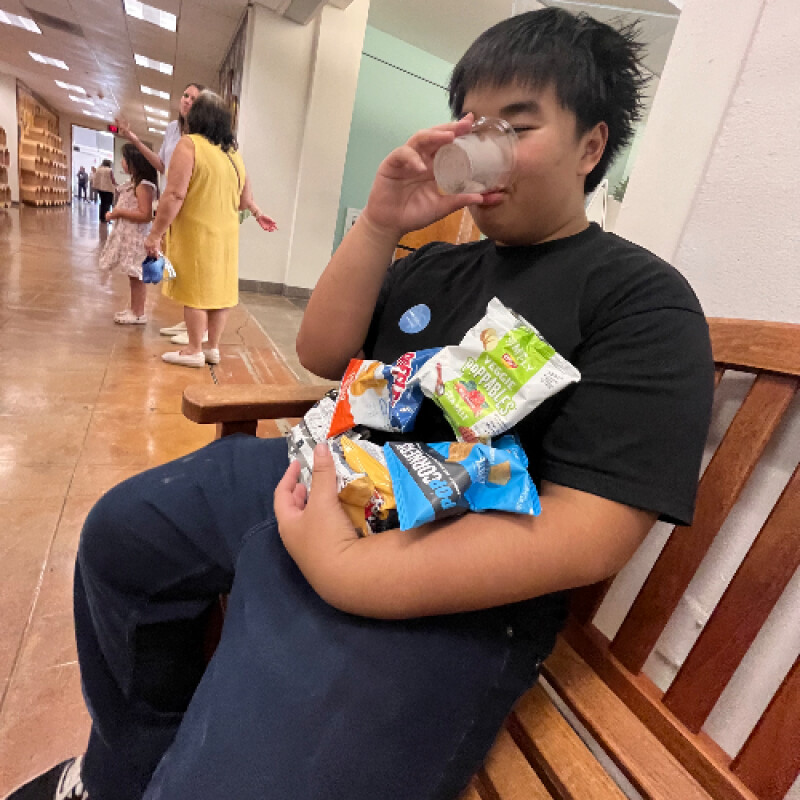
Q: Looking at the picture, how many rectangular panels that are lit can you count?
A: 11